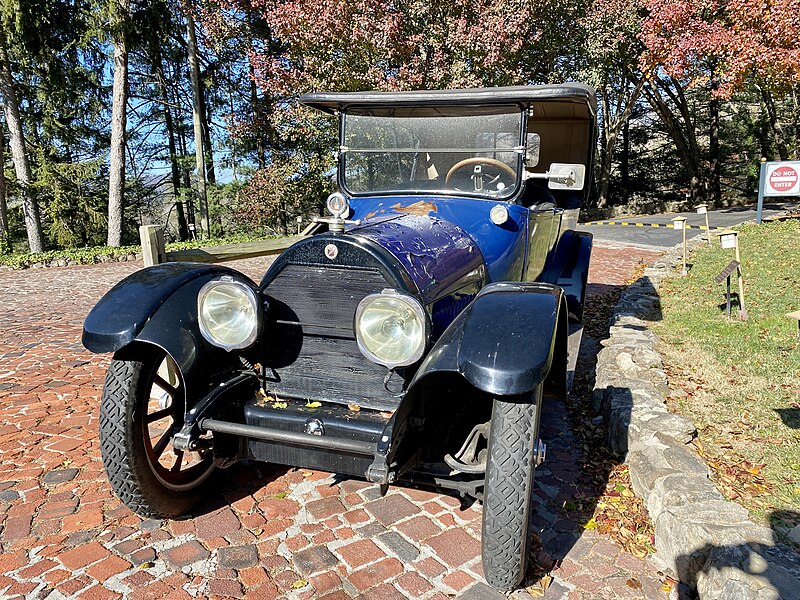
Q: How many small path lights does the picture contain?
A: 3